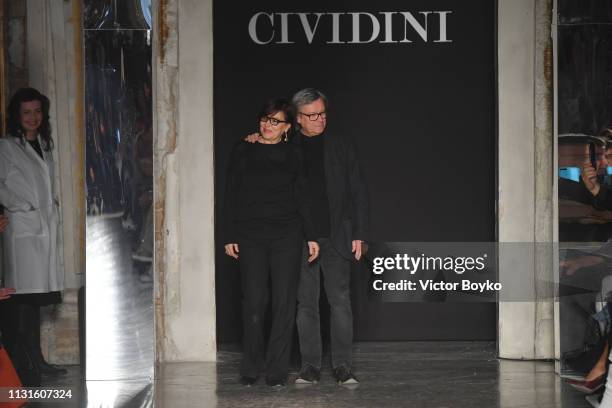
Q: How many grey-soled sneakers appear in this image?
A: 2